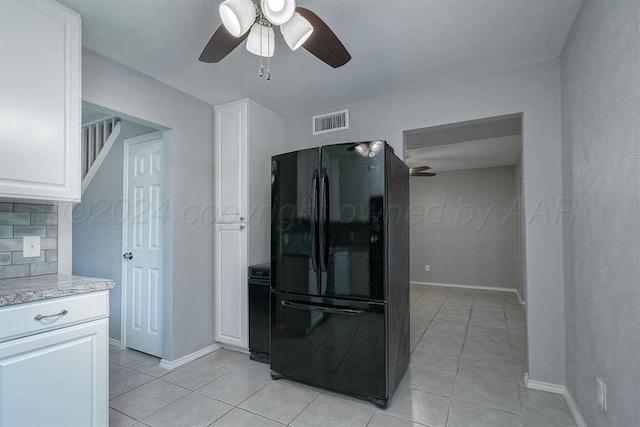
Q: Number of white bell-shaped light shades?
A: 4